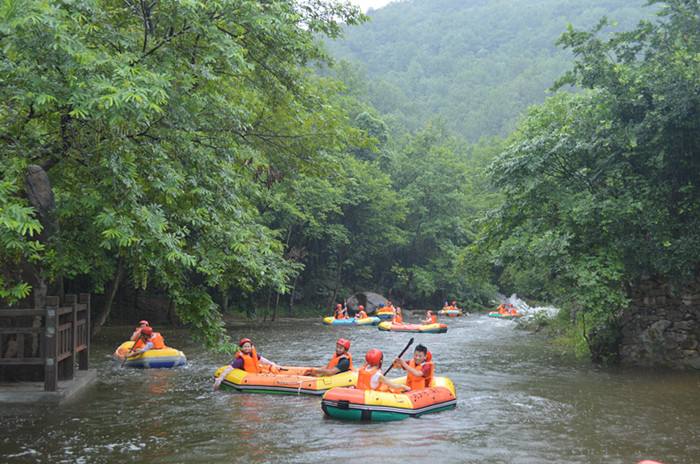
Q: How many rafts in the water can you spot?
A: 8